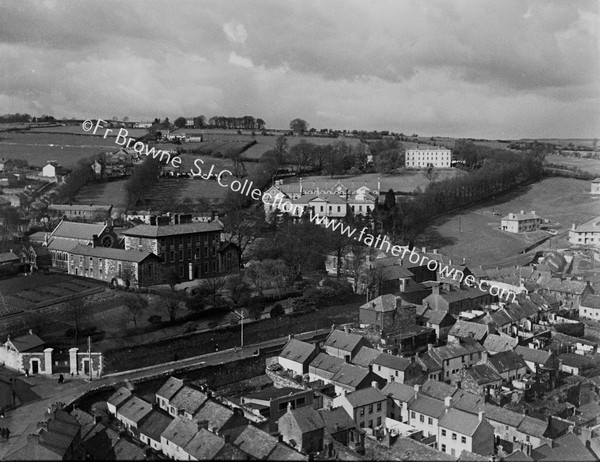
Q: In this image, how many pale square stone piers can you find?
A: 2